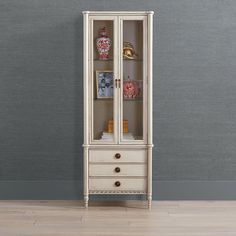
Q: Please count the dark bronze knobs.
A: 3